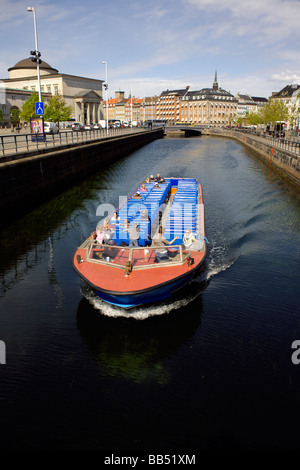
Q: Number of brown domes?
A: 1